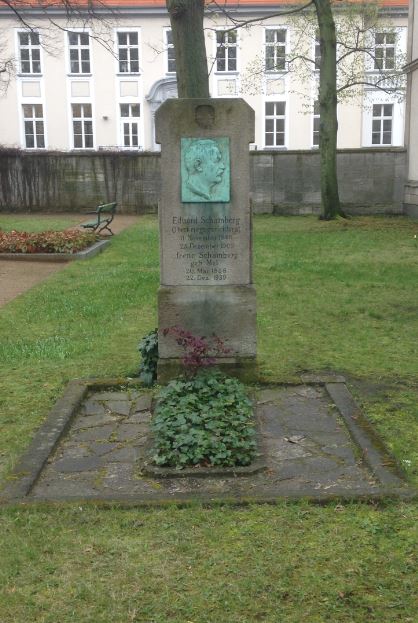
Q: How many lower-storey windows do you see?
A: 6